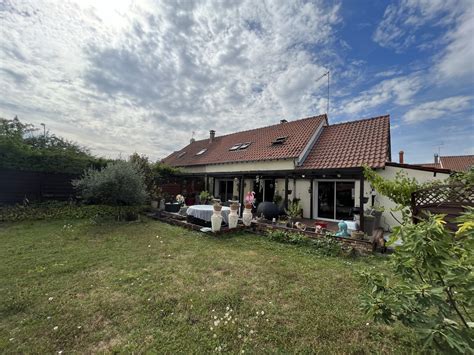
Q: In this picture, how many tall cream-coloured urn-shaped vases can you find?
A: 3